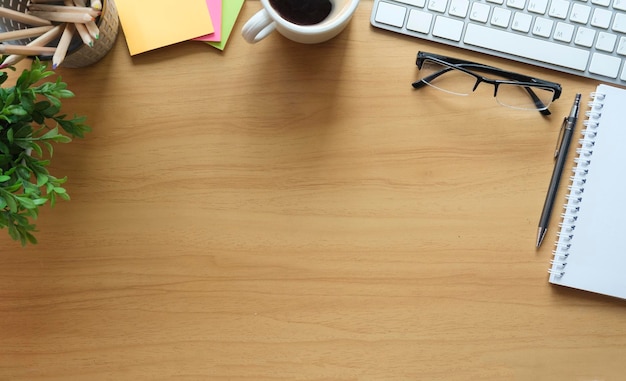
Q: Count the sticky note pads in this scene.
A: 3